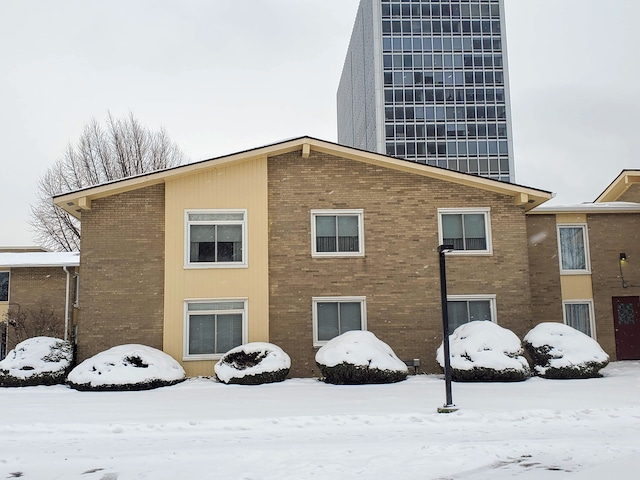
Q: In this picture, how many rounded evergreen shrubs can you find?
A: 6